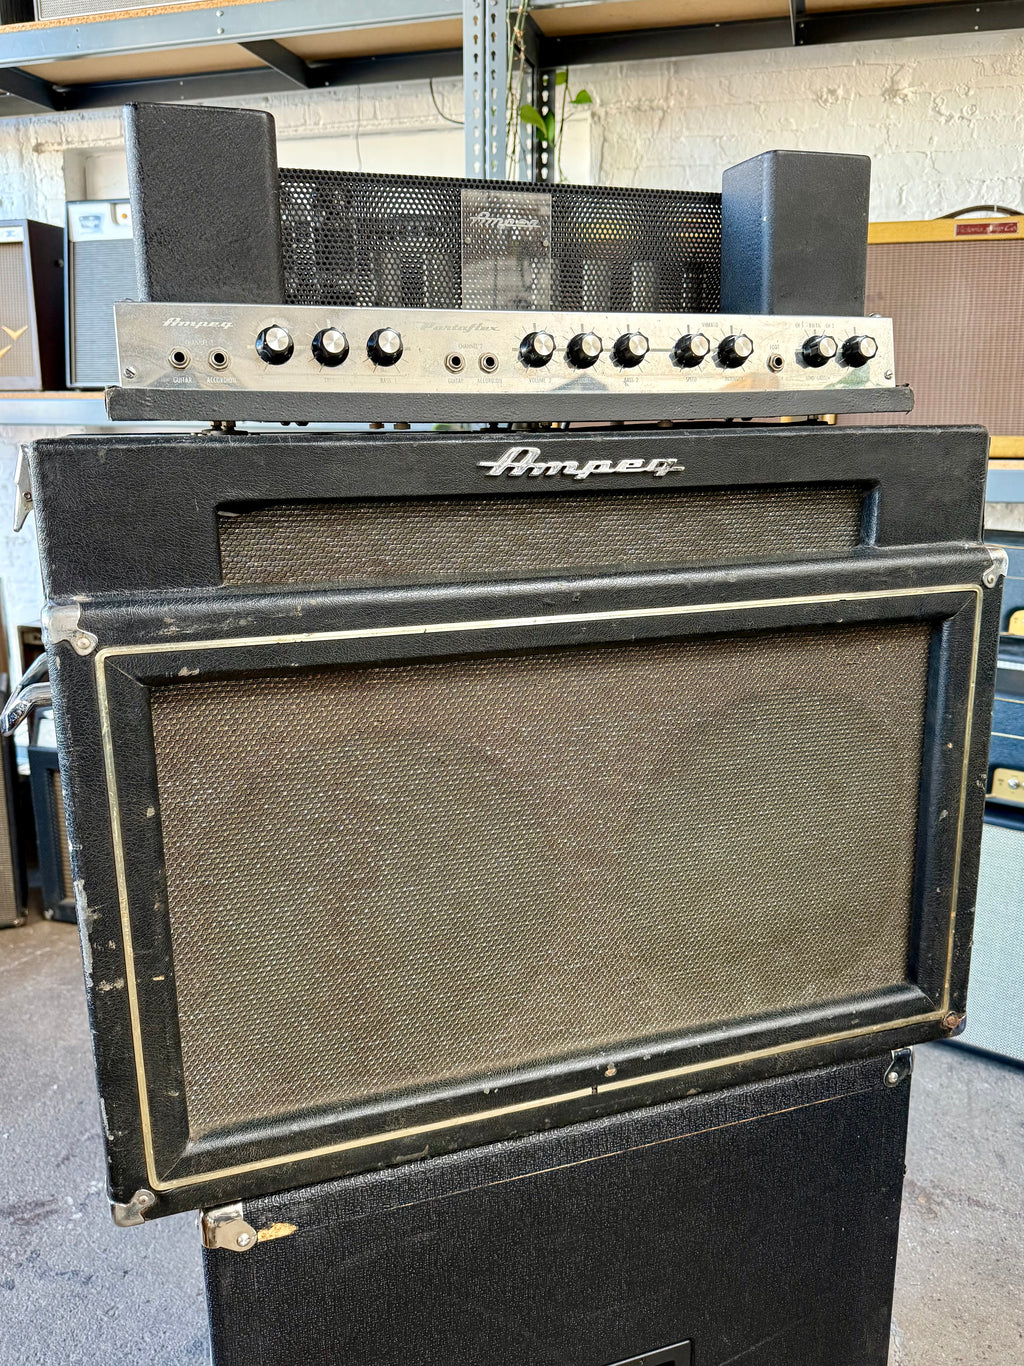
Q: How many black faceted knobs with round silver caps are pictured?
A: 10